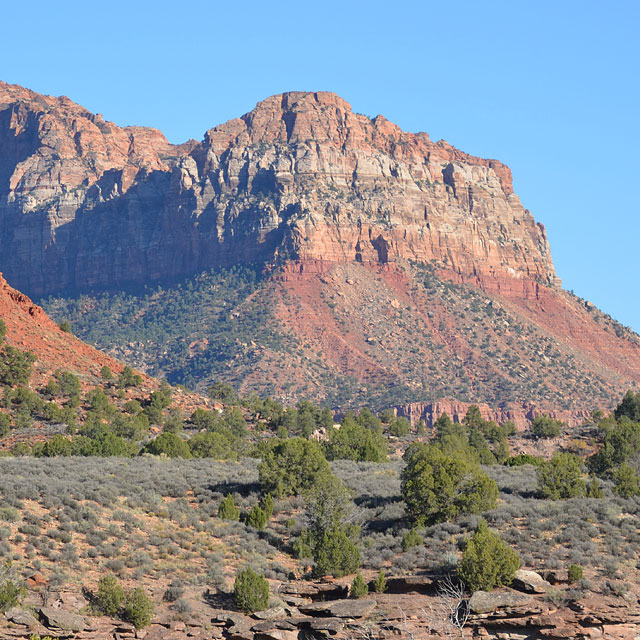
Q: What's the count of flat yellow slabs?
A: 0